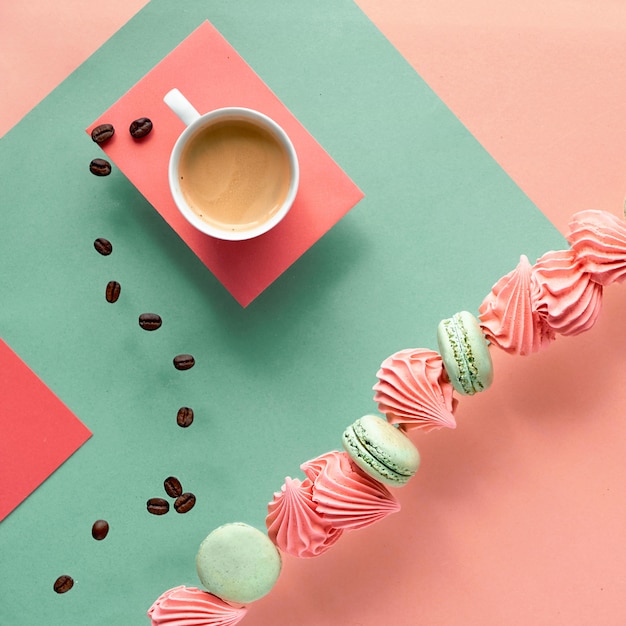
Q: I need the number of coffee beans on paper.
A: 13